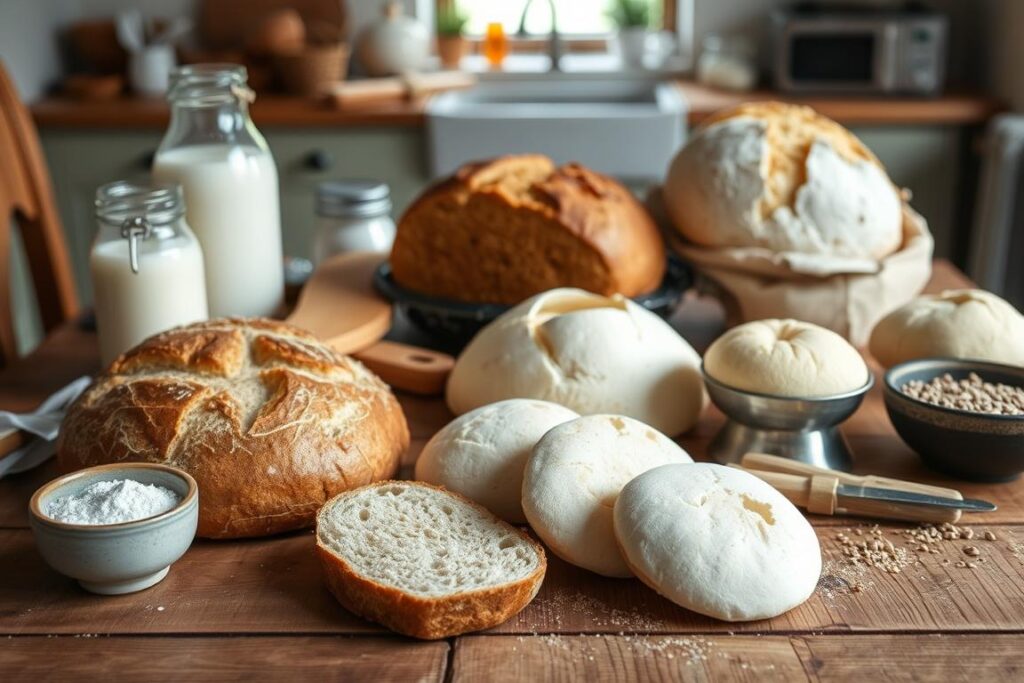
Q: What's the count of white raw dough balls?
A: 6